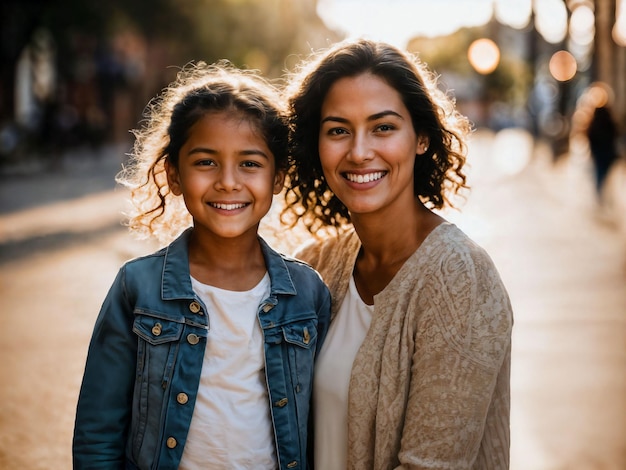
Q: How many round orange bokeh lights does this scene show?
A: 2